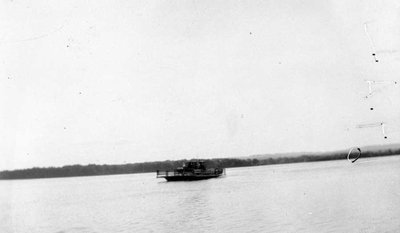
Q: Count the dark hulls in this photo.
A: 1